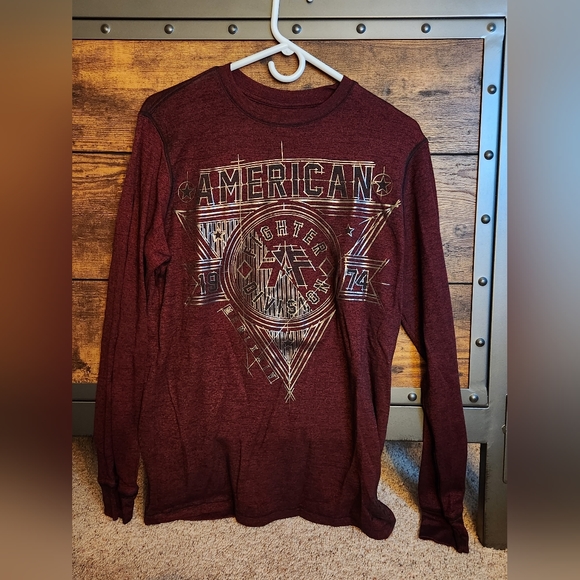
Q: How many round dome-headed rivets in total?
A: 14